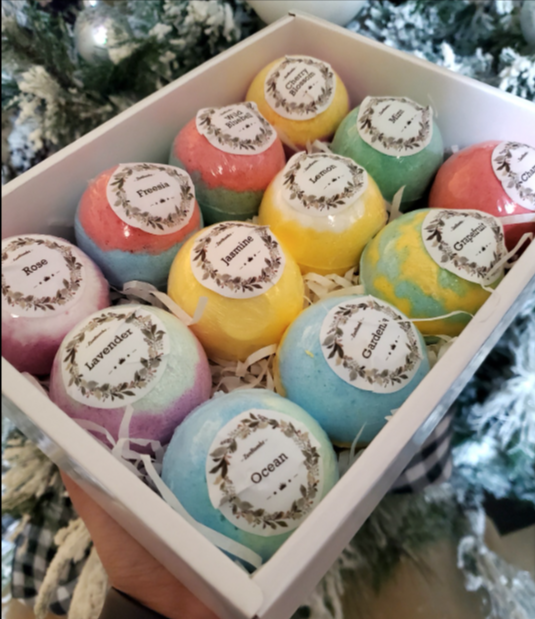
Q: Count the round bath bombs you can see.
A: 12